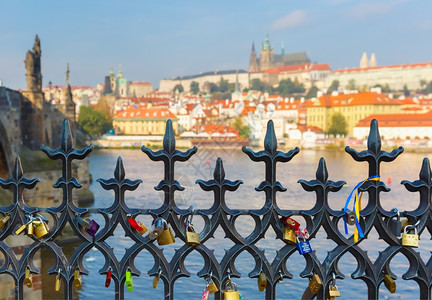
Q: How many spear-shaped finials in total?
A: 9